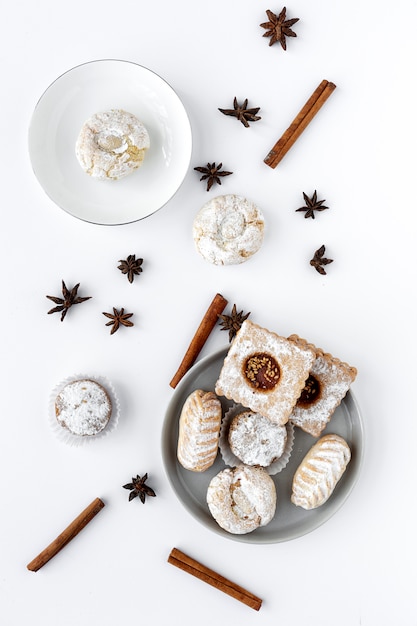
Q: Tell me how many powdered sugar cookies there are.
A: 9